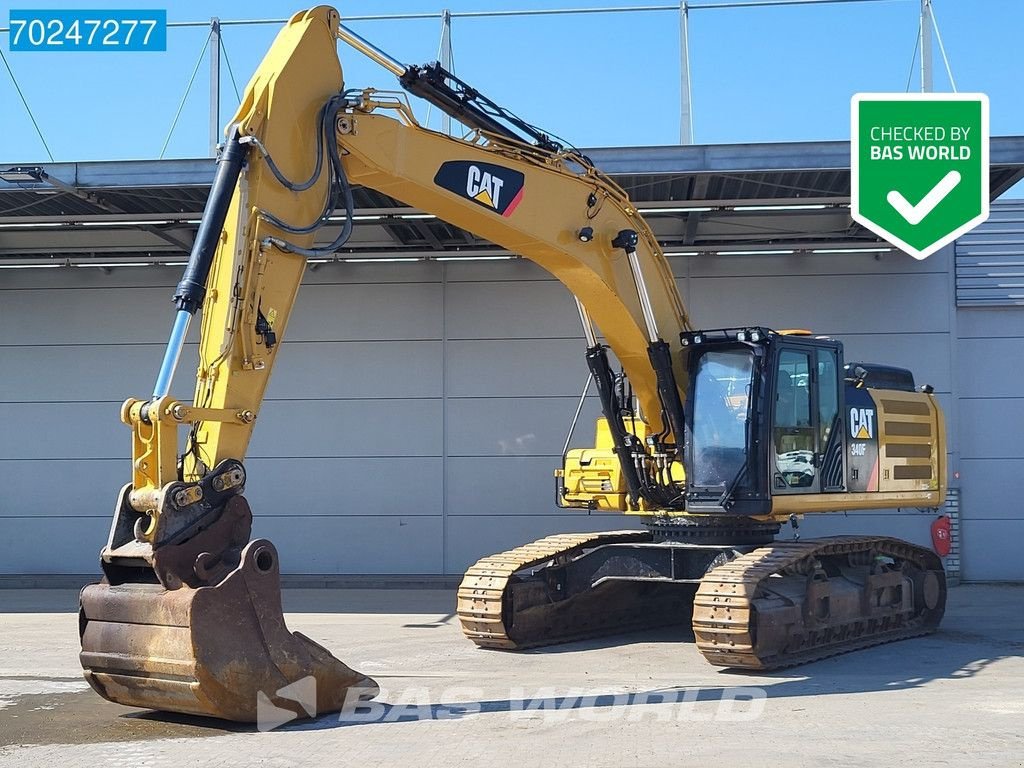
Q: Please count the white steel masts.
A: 4